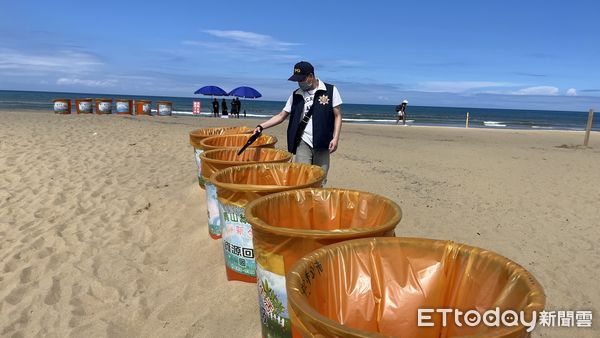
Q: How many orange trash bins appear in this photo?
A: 12